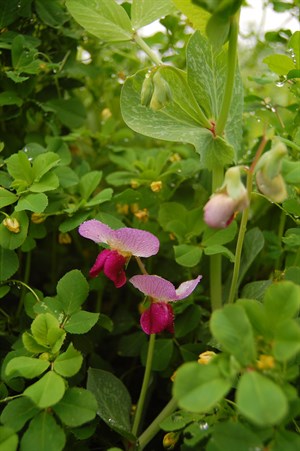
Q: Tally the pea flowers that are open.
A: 2